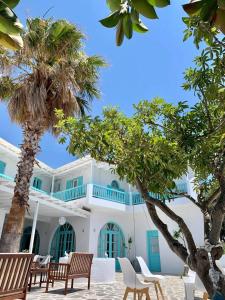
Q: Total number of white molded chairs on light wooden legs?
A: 2